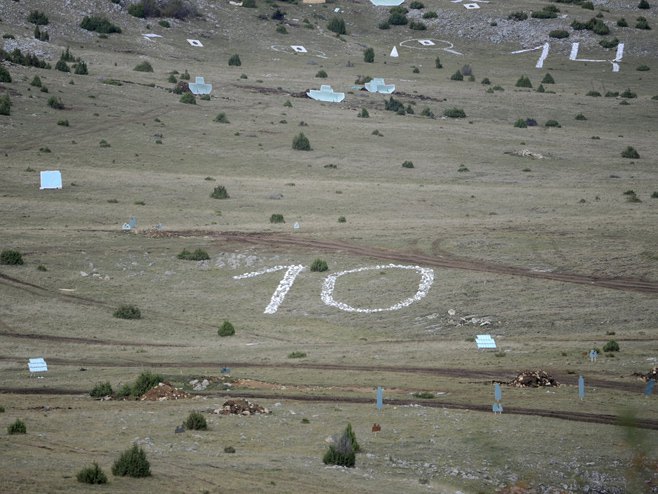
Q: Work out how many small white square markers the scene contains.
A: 4